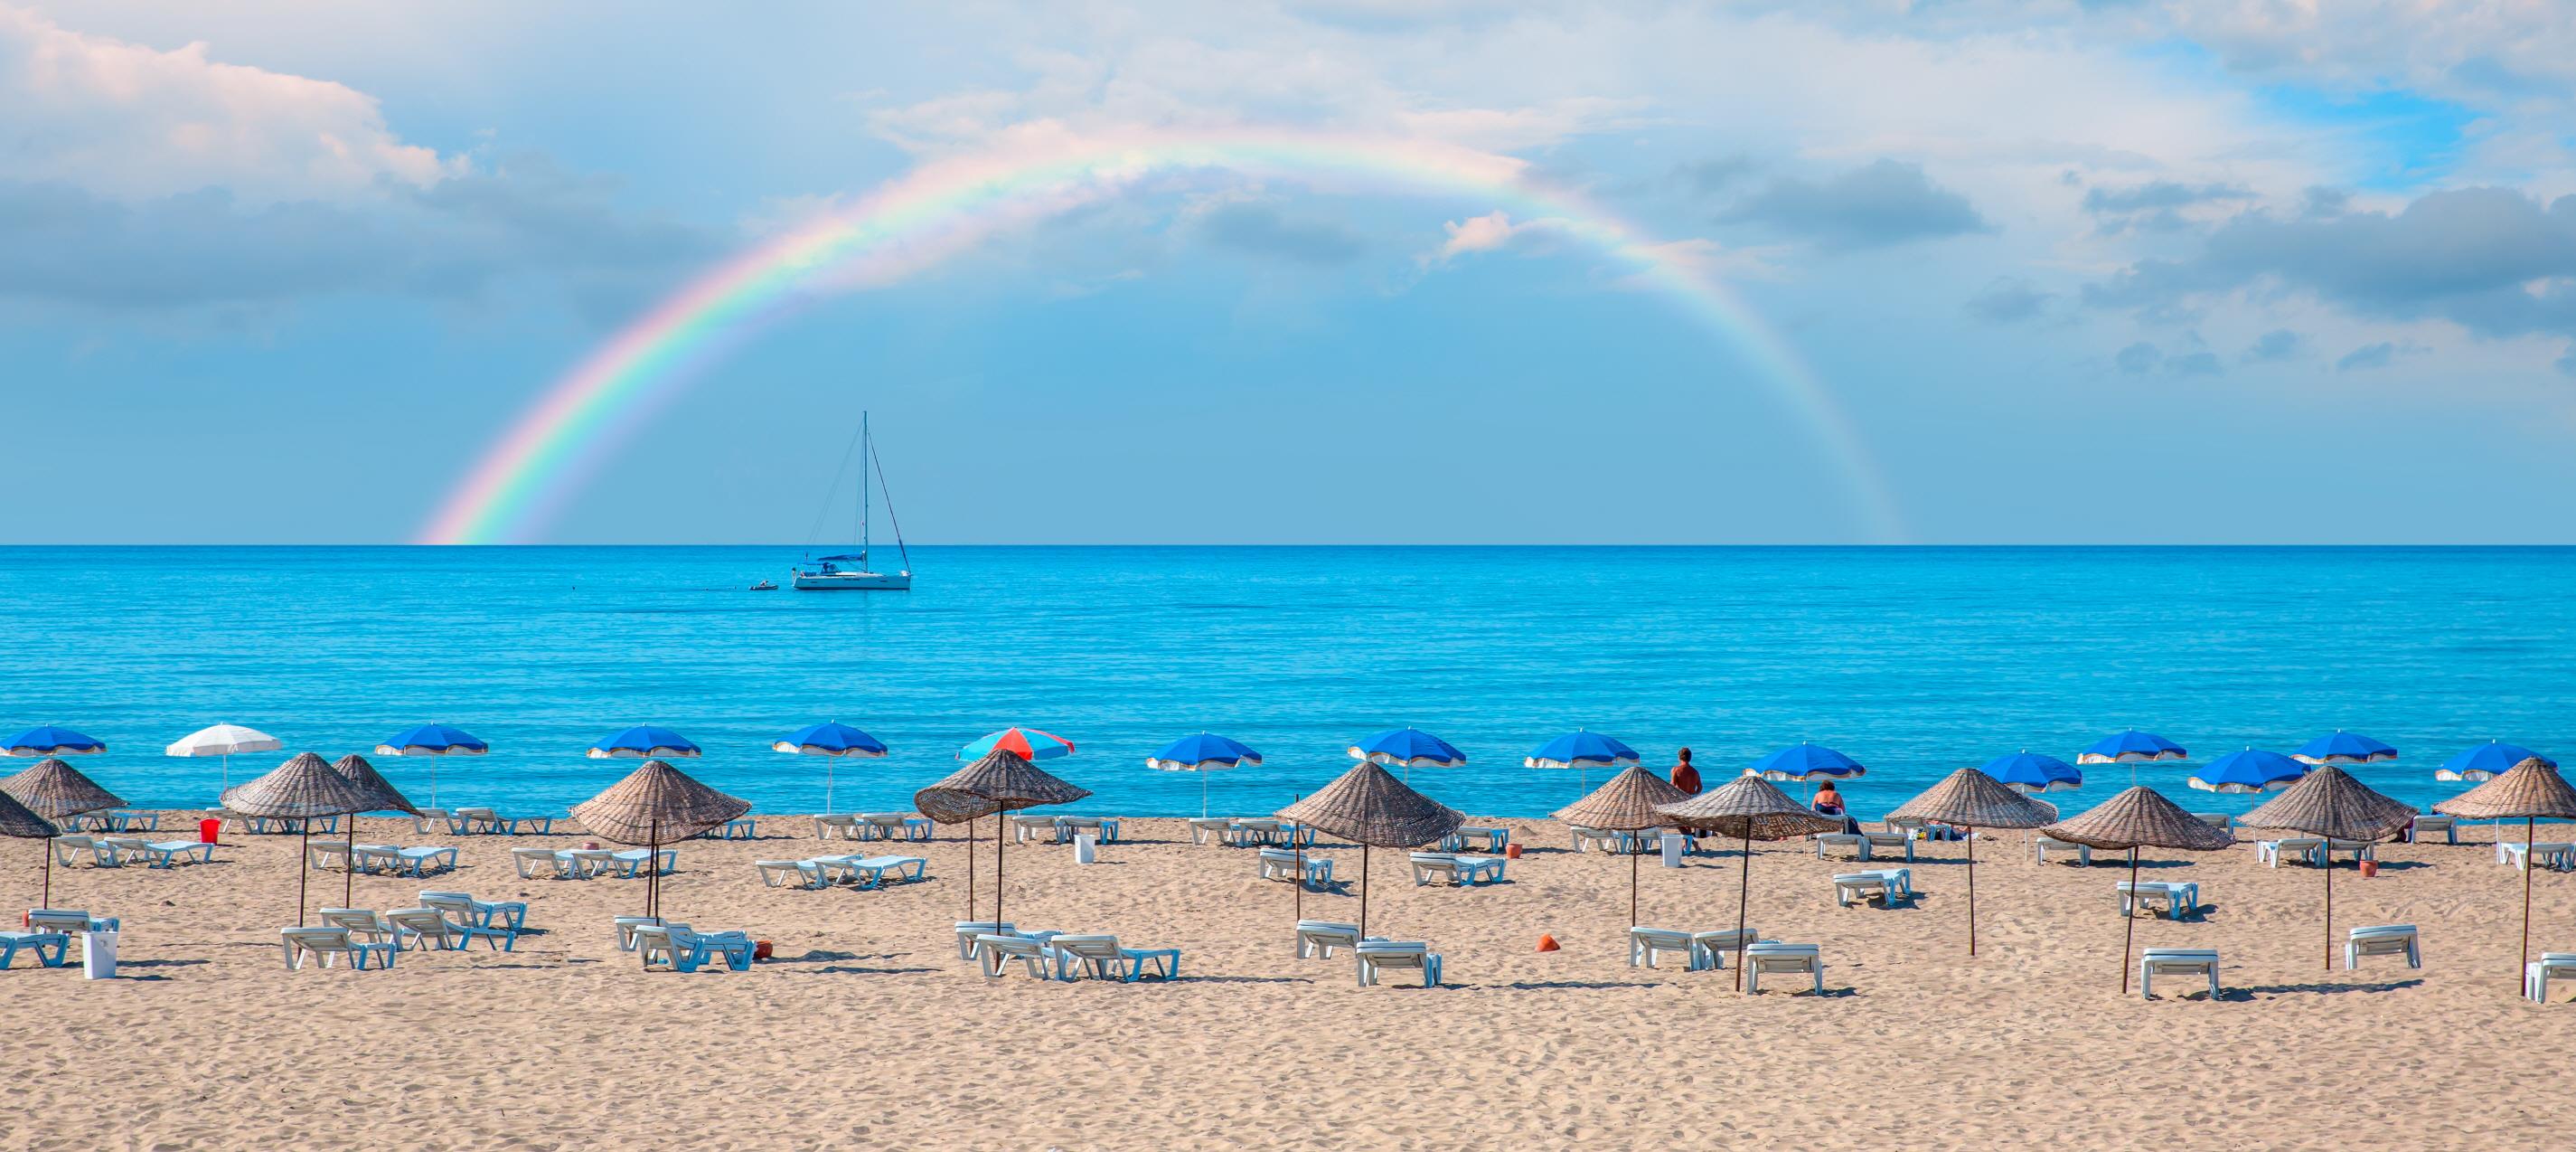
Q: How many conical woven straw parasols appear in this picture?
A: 13